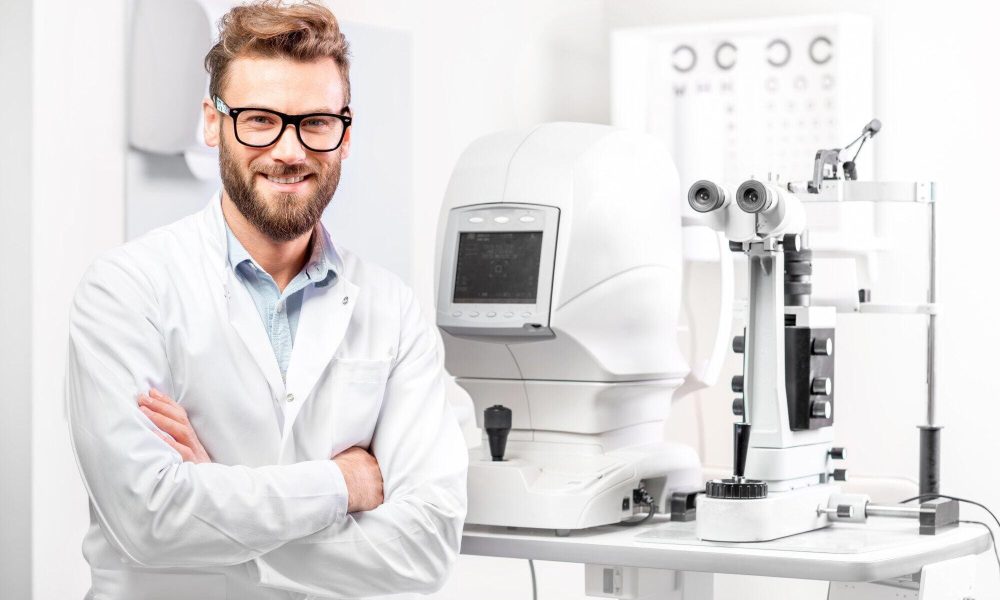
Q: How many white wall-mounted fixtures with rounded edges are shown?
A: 1